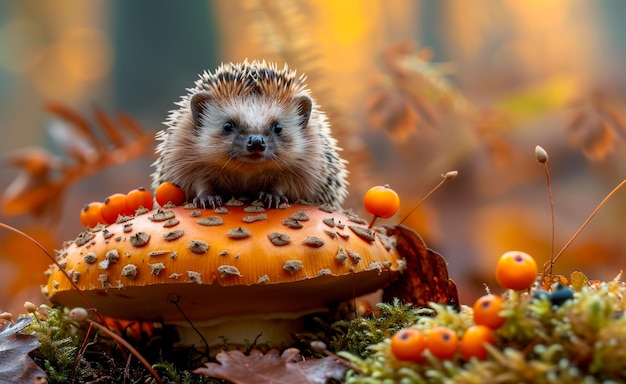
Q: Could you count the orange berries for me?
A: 10